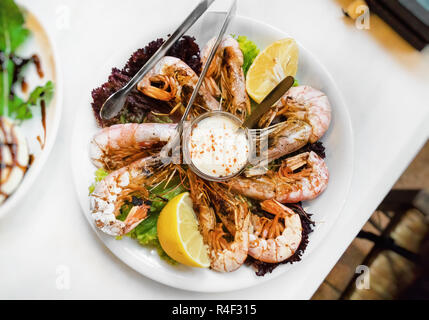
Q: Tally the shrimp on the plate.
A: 8